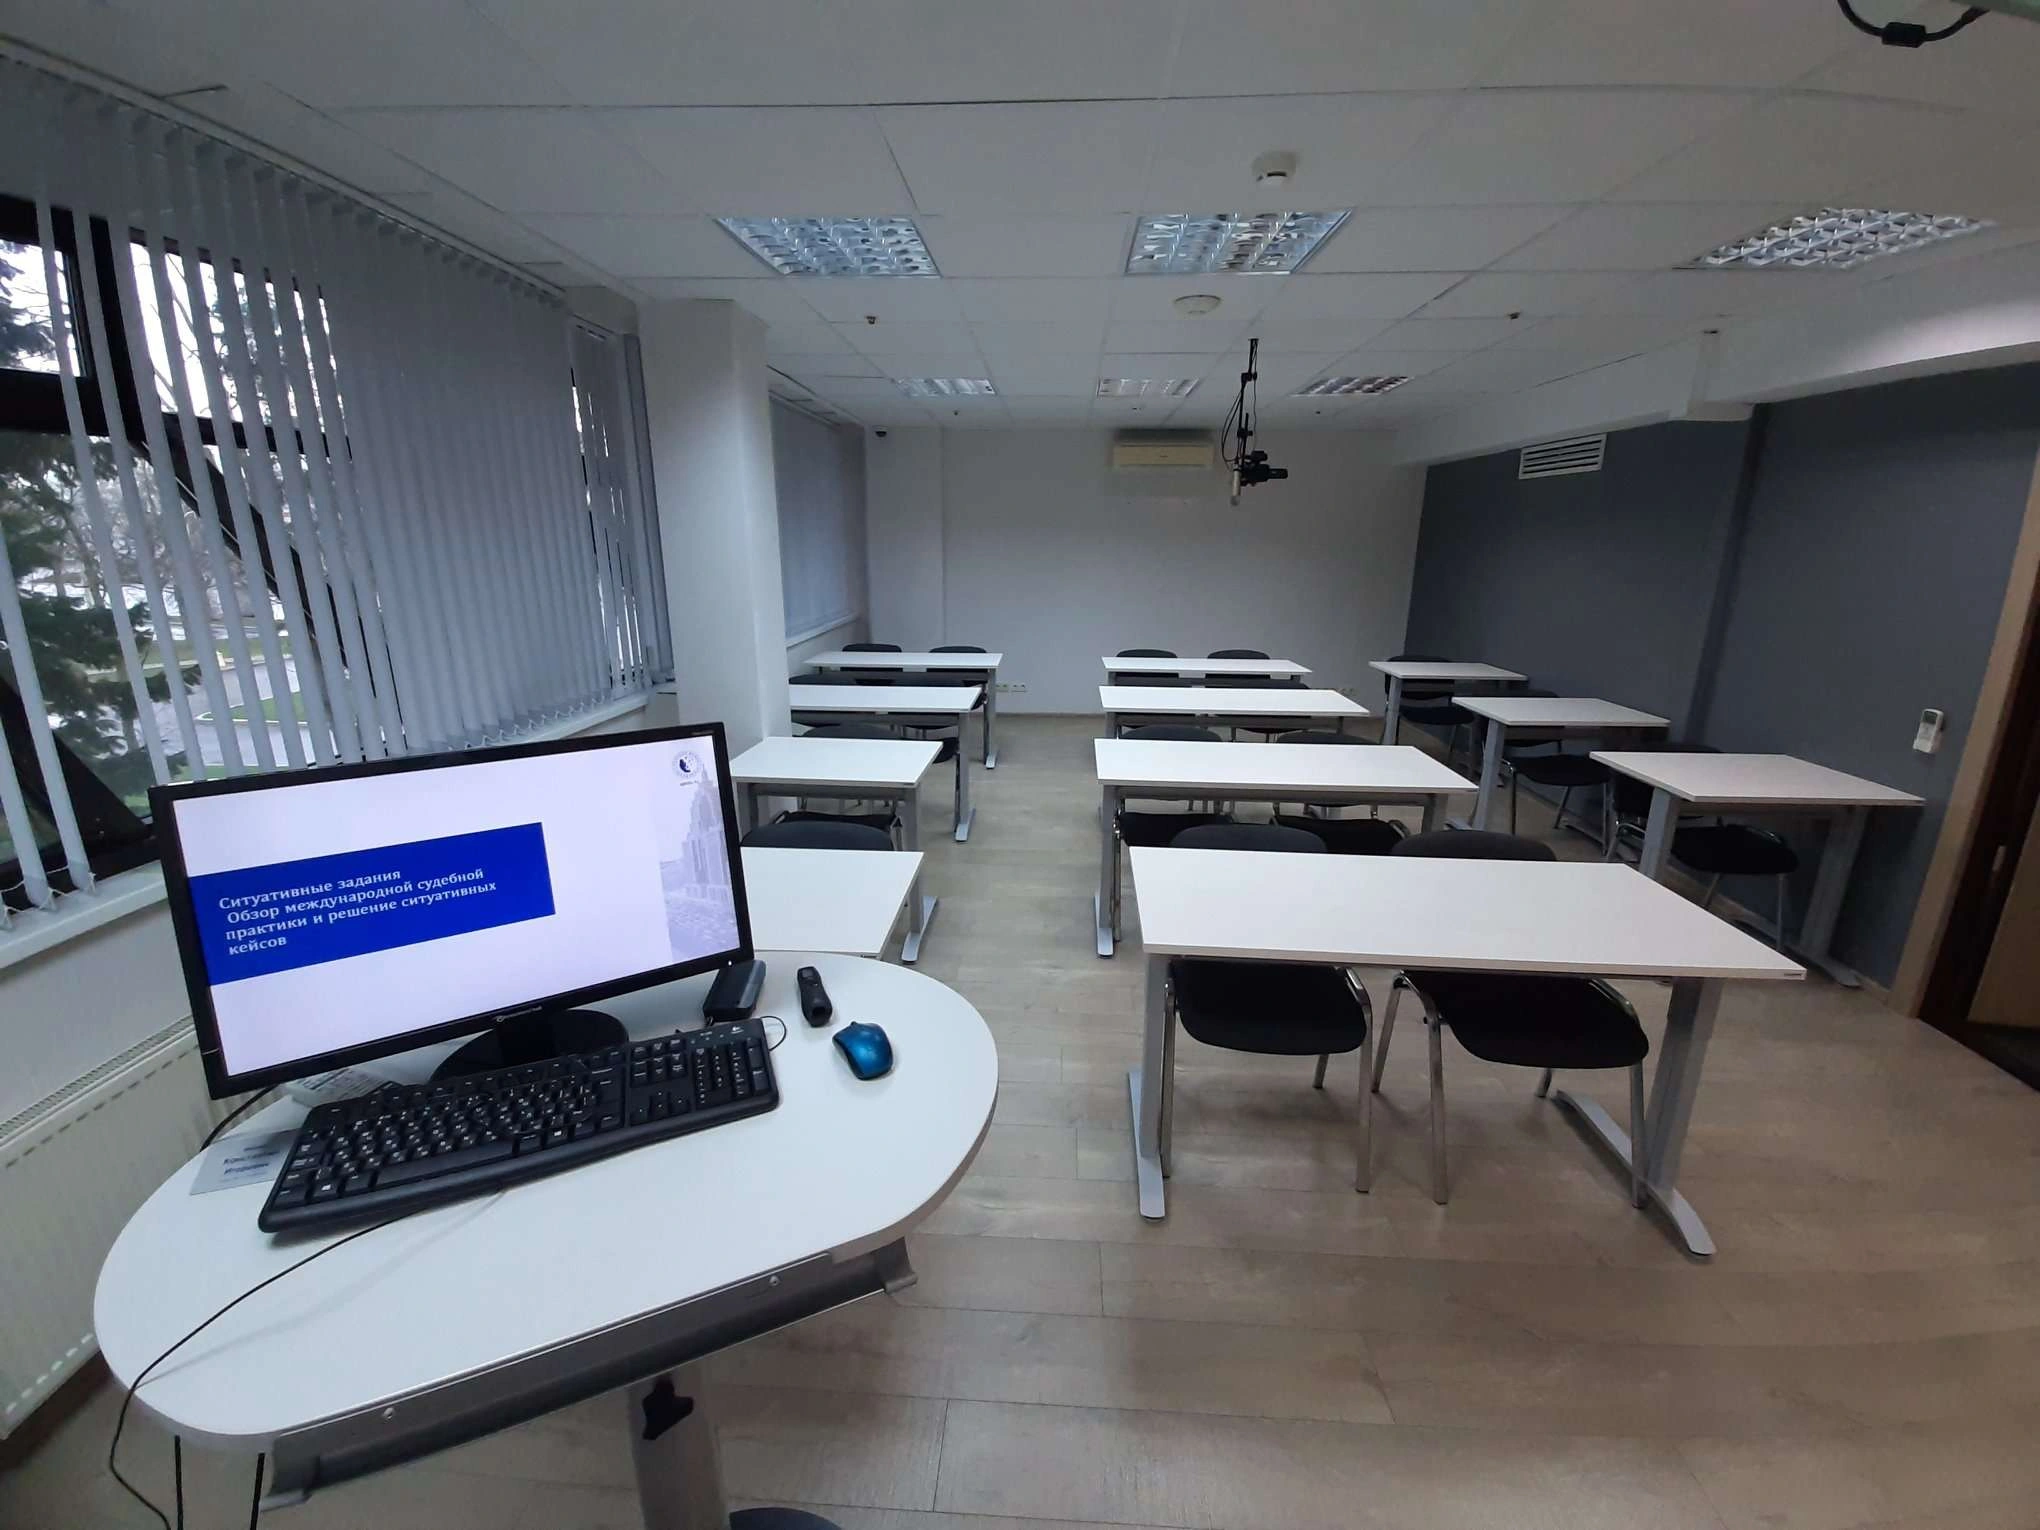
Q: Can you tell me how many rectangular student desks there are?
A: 11